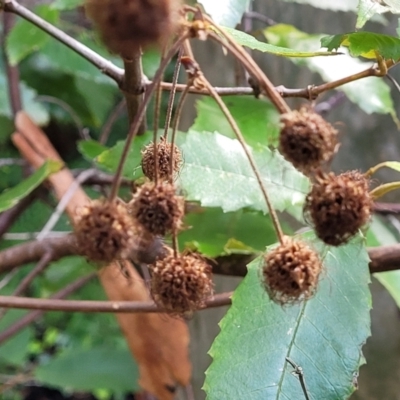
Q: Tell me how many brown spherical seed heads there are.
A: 8